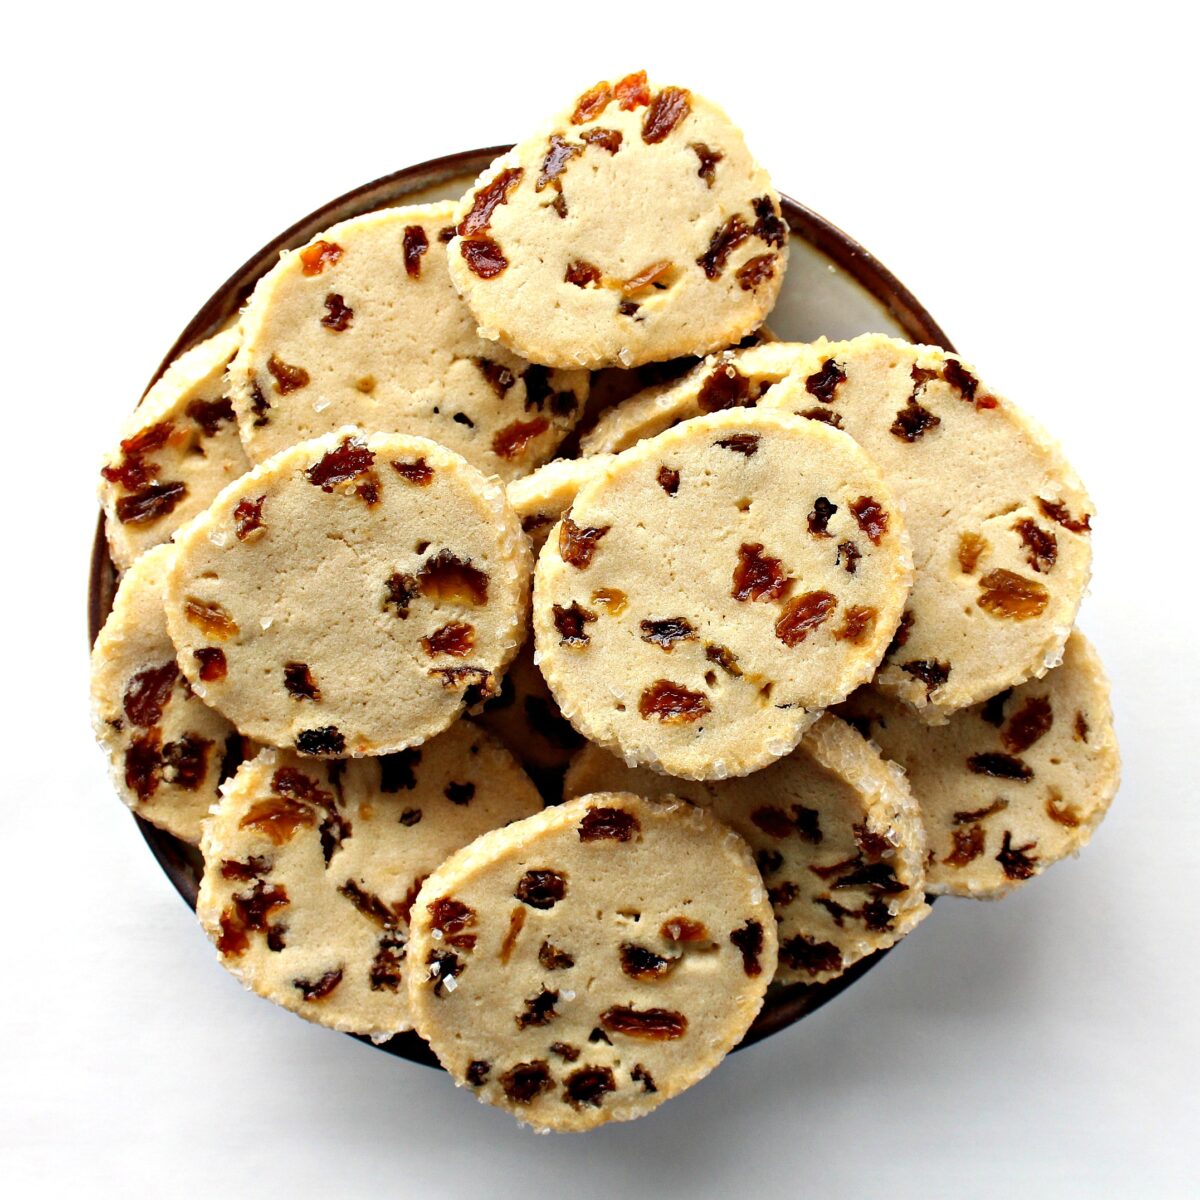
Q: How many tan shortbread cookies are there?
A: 13